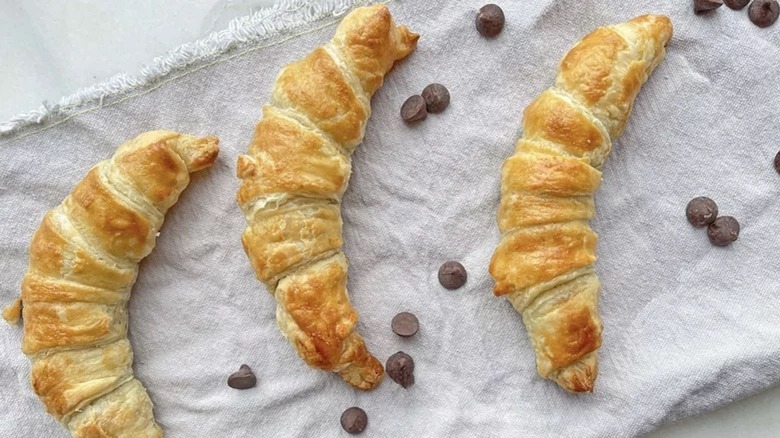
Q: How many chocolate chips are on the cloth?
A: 14